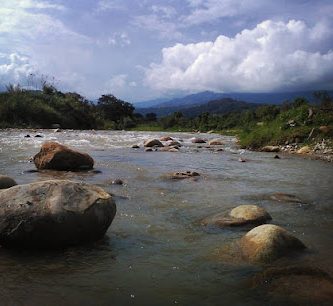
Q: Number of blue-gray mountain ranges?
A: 1